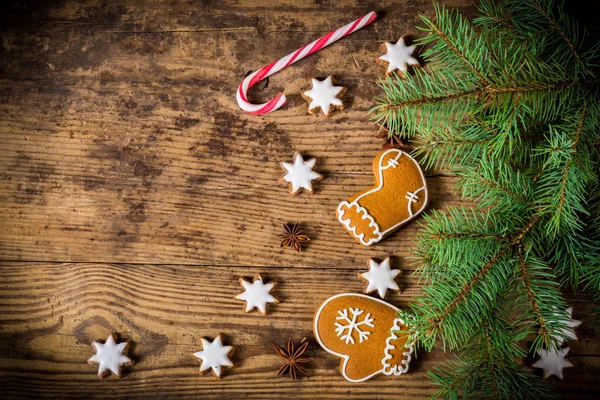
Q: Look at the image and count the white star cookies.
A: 9